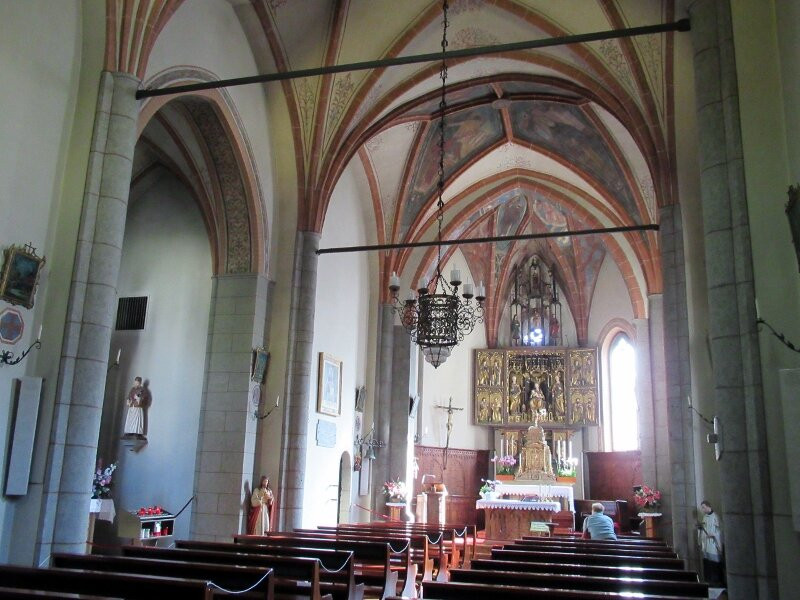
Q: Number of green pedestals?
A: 0